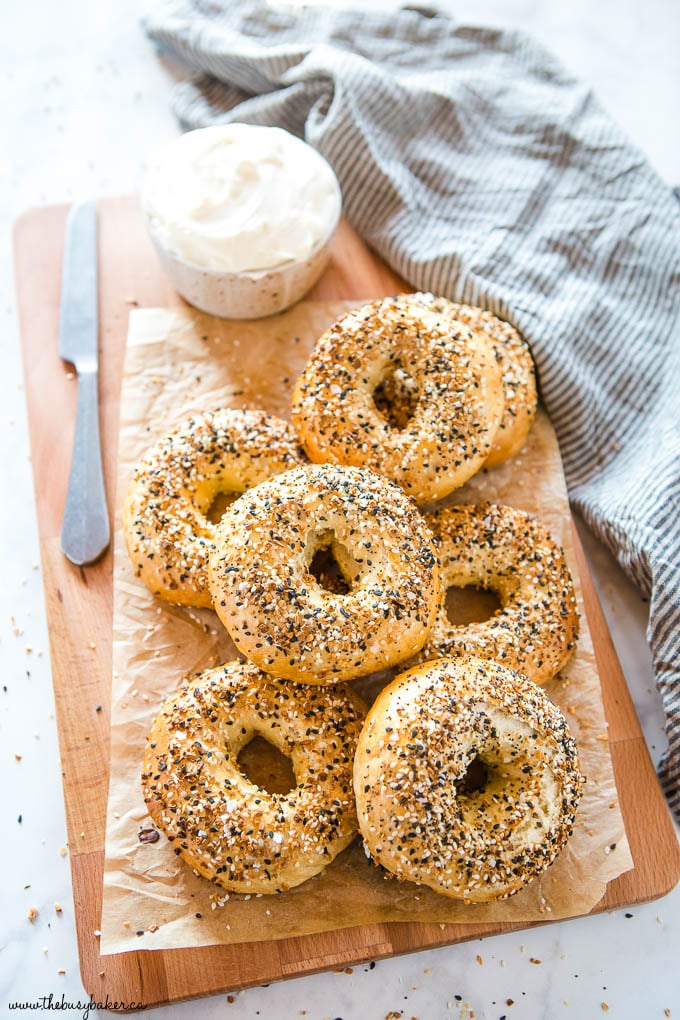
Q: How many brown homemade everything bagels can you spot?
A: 7